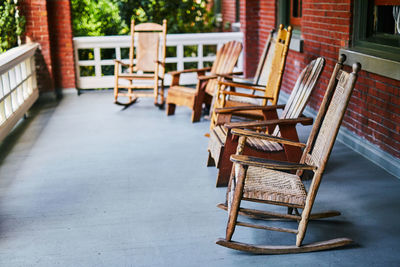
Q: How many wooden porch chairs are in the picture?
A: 6